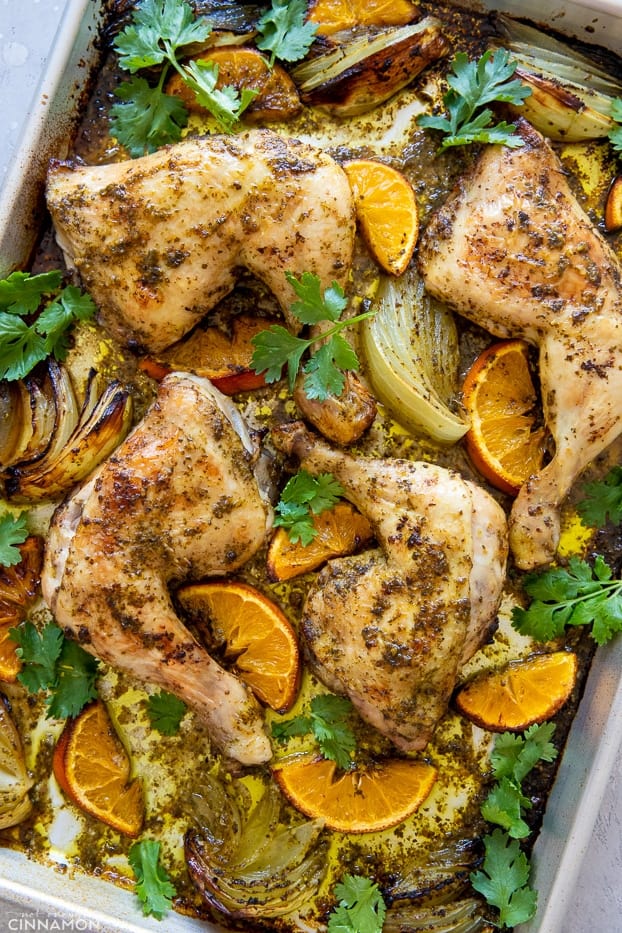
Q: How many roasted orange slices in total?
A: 12